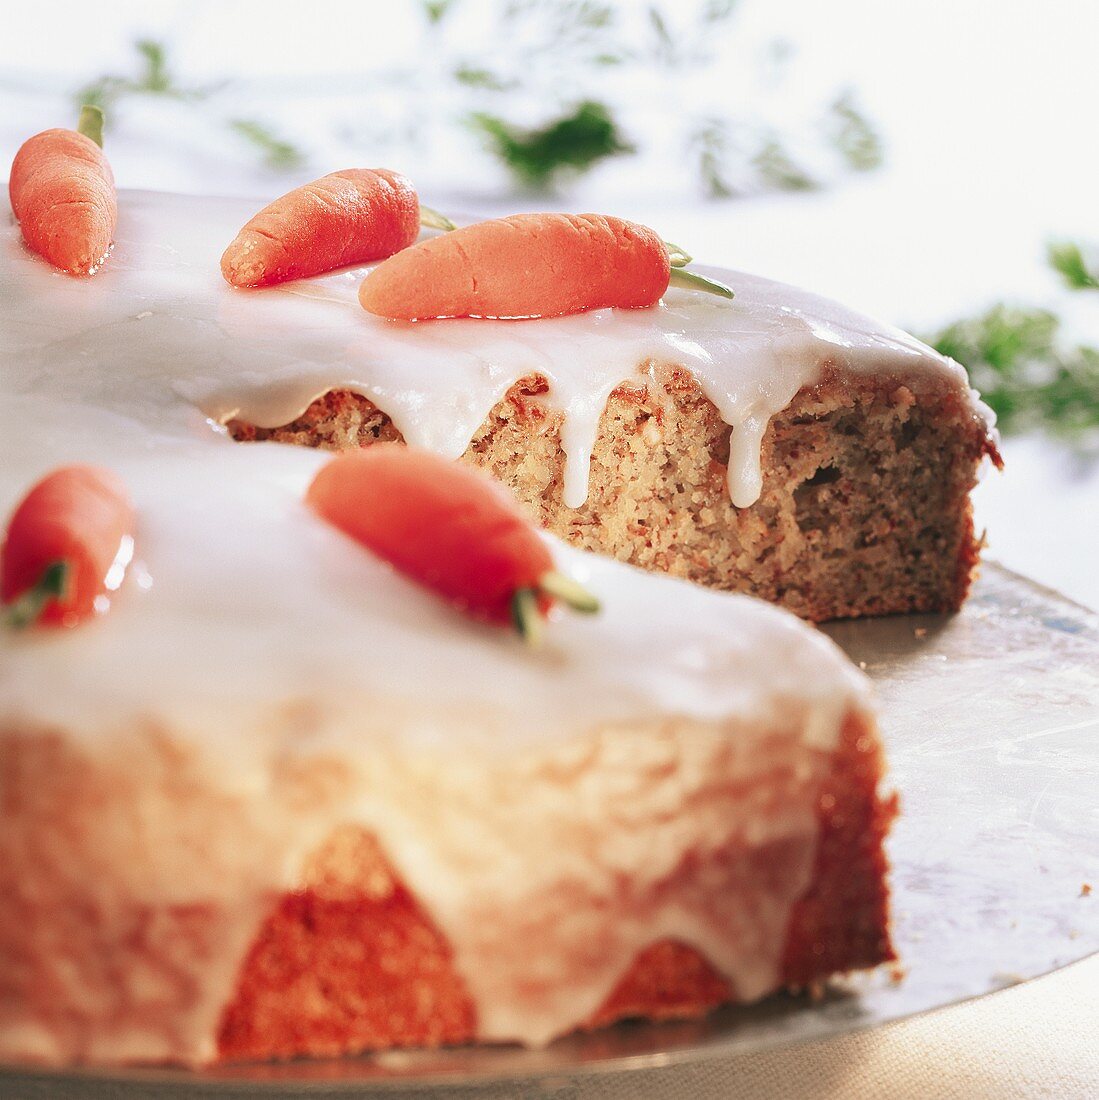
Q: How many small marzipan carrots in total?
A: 5